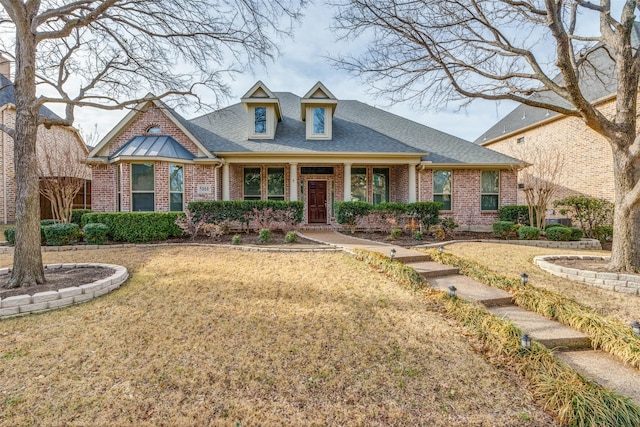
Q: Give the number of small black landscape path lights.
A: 6